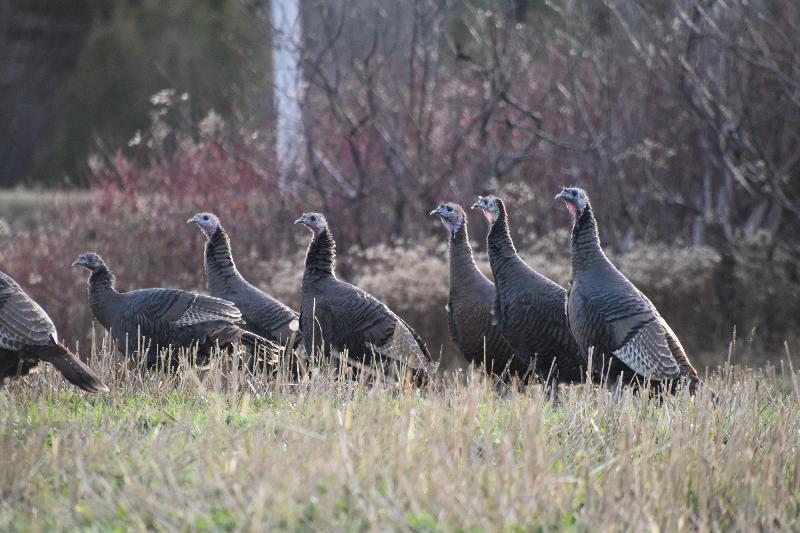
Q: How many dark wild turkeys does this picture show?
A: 7